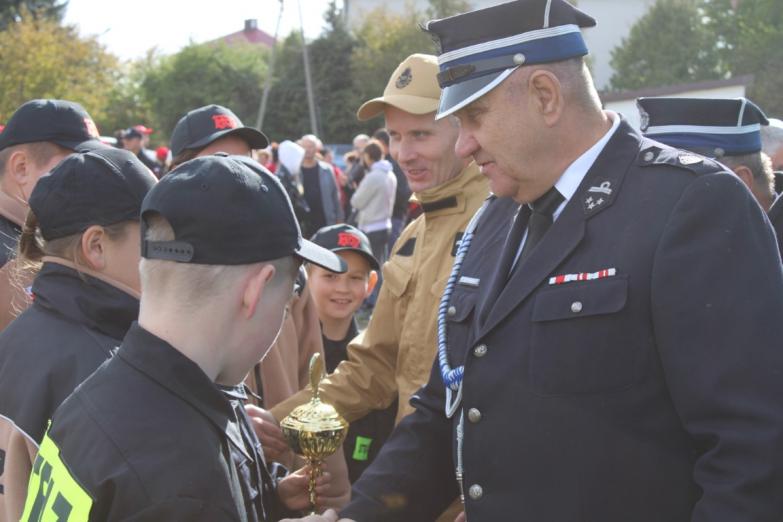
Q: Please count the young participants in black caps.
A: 5